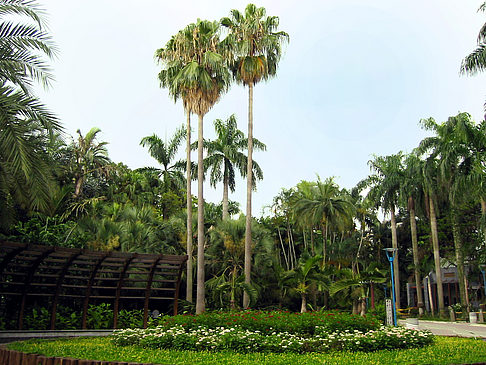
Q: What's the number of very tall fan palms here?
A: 3